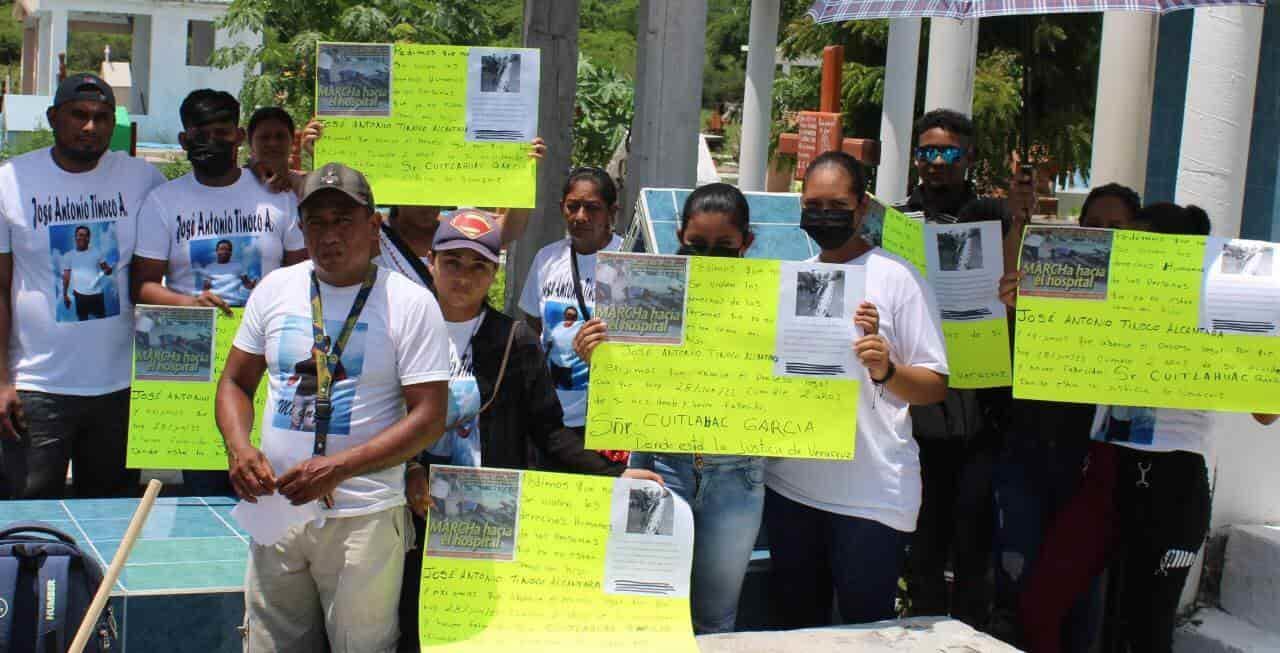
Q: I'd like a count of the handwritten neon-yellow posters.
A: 6